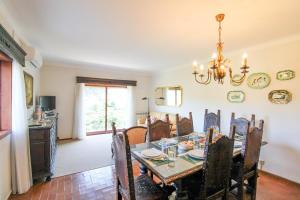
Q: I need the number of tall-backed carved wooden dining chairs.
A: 7